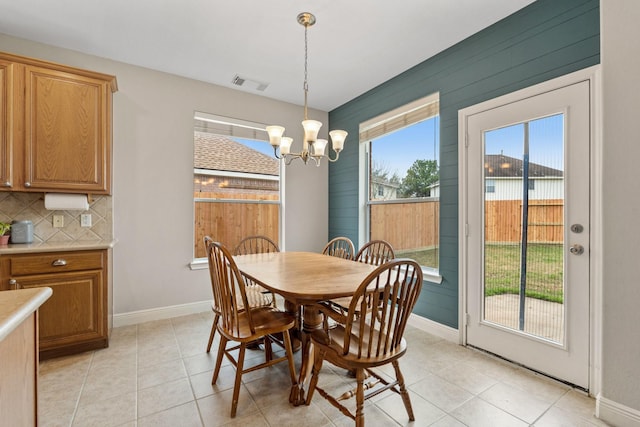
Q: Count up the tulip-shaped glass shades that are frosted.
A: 5